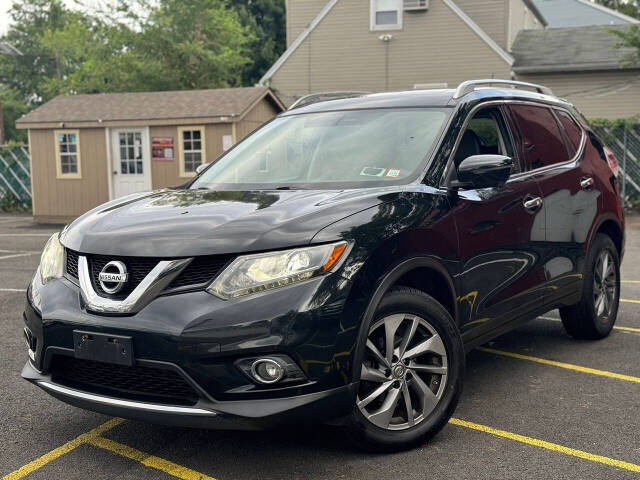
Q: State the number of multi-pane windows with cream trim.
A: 2